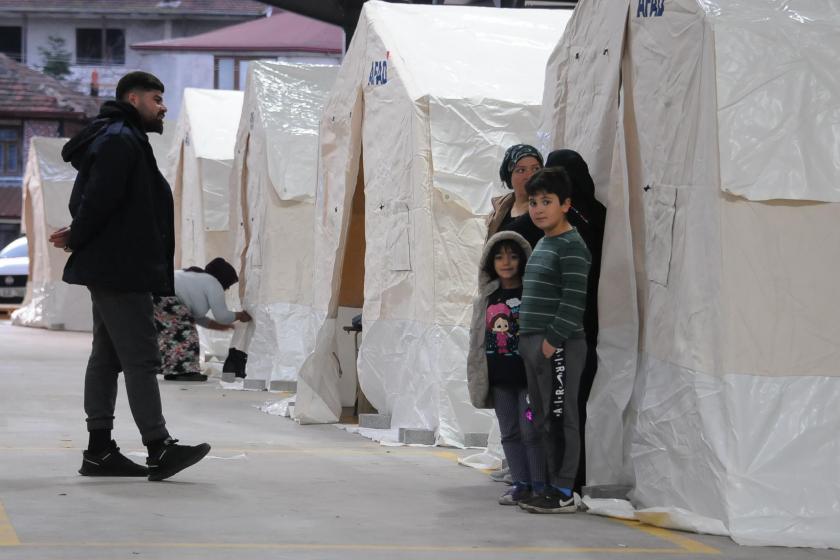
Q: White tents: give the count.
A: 5